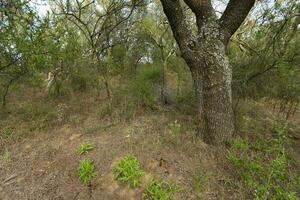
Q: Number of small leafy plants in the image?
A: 4